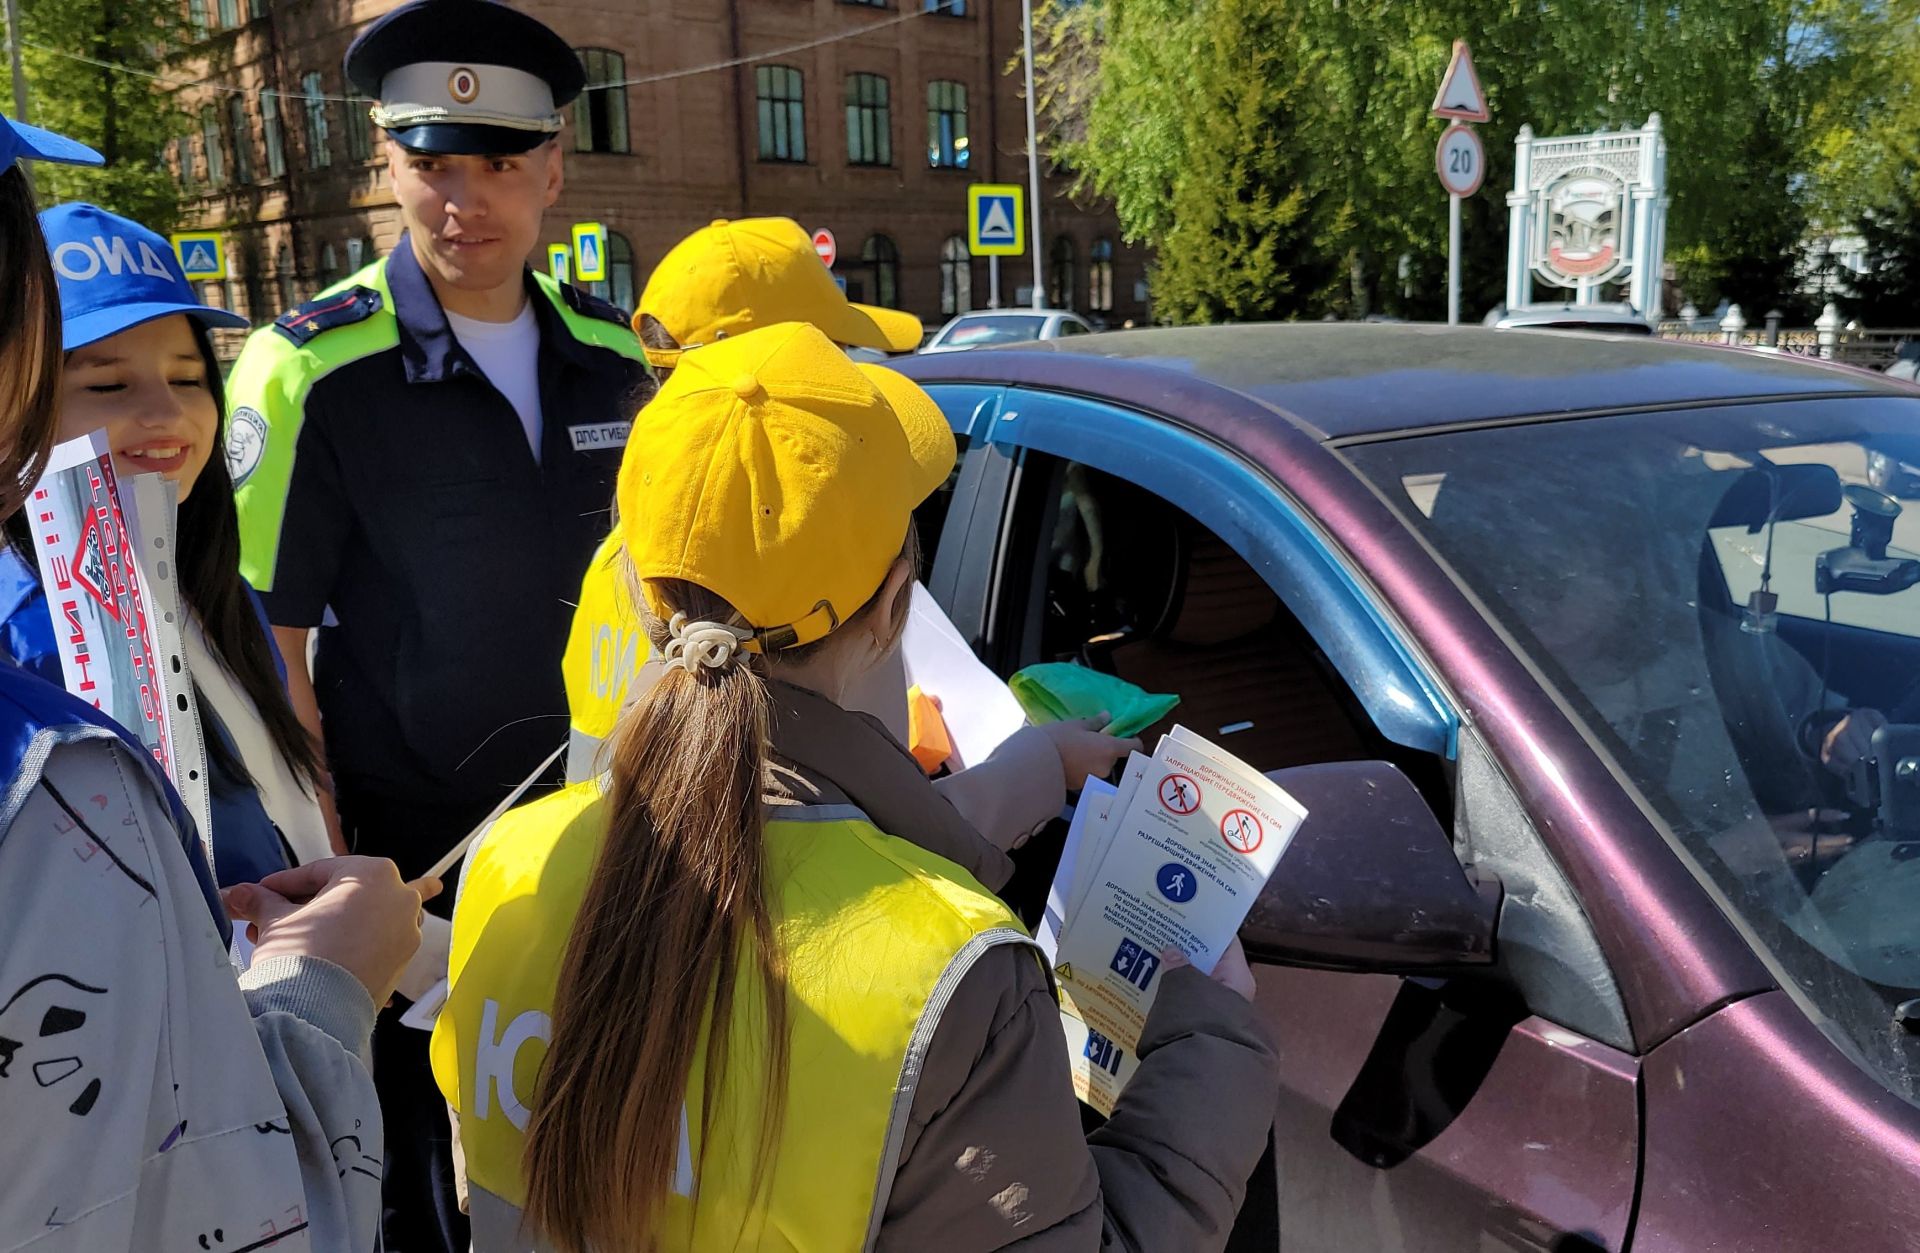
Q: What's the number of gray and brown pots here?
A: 0